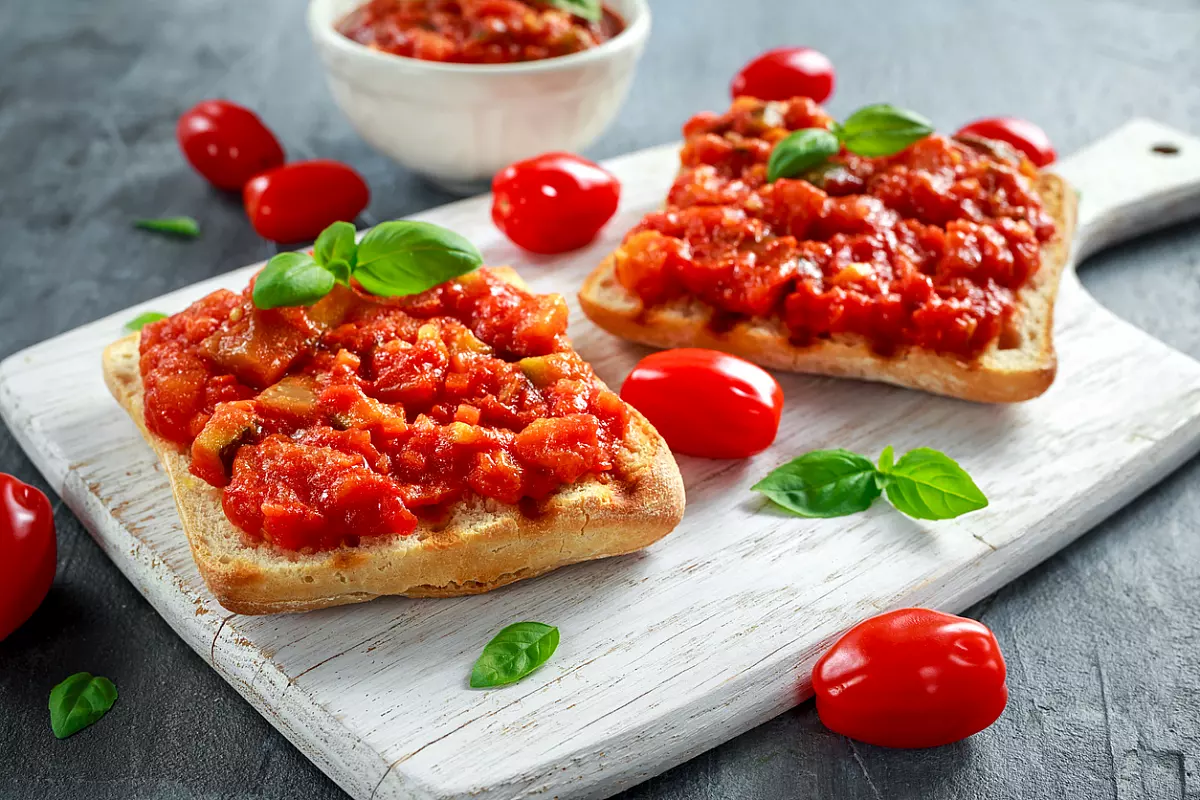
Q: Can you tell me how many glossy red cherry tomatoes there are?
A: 8